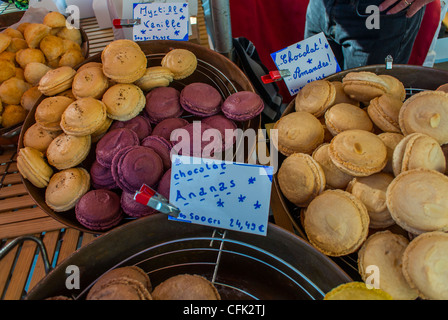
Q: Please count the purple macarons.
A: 14